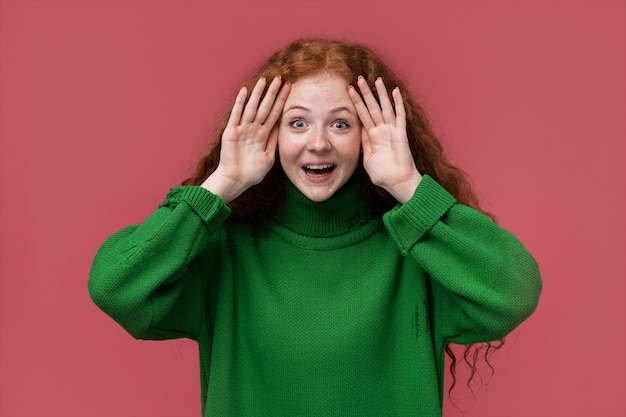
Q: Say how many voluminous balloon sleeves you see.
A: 2